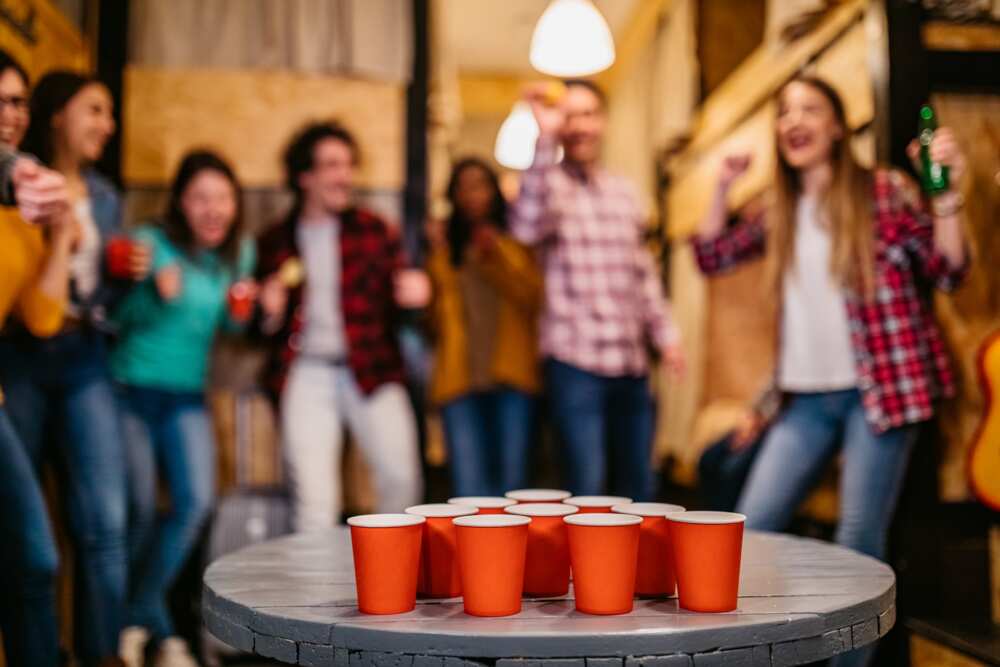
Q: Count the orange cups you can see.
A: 10